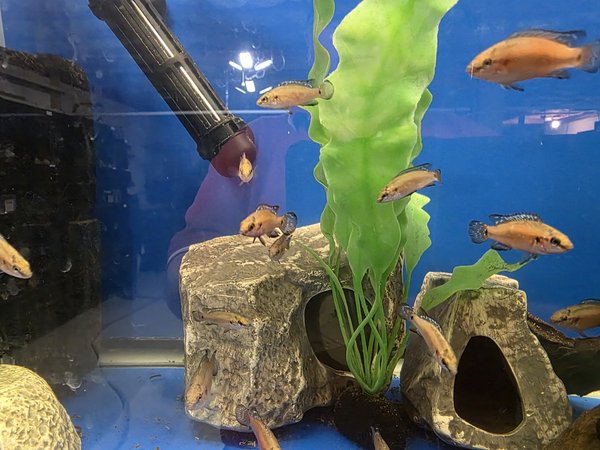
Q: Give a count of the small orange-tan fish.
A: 14